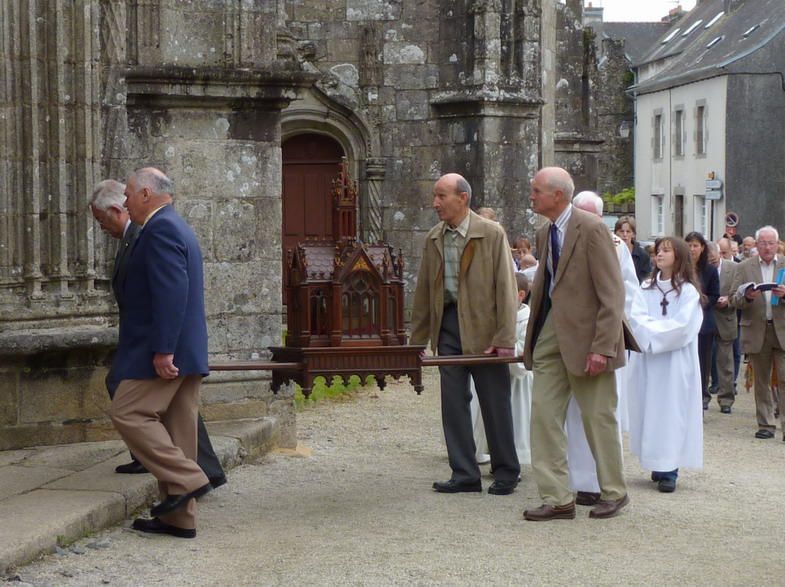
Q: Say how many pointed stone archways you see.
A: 1